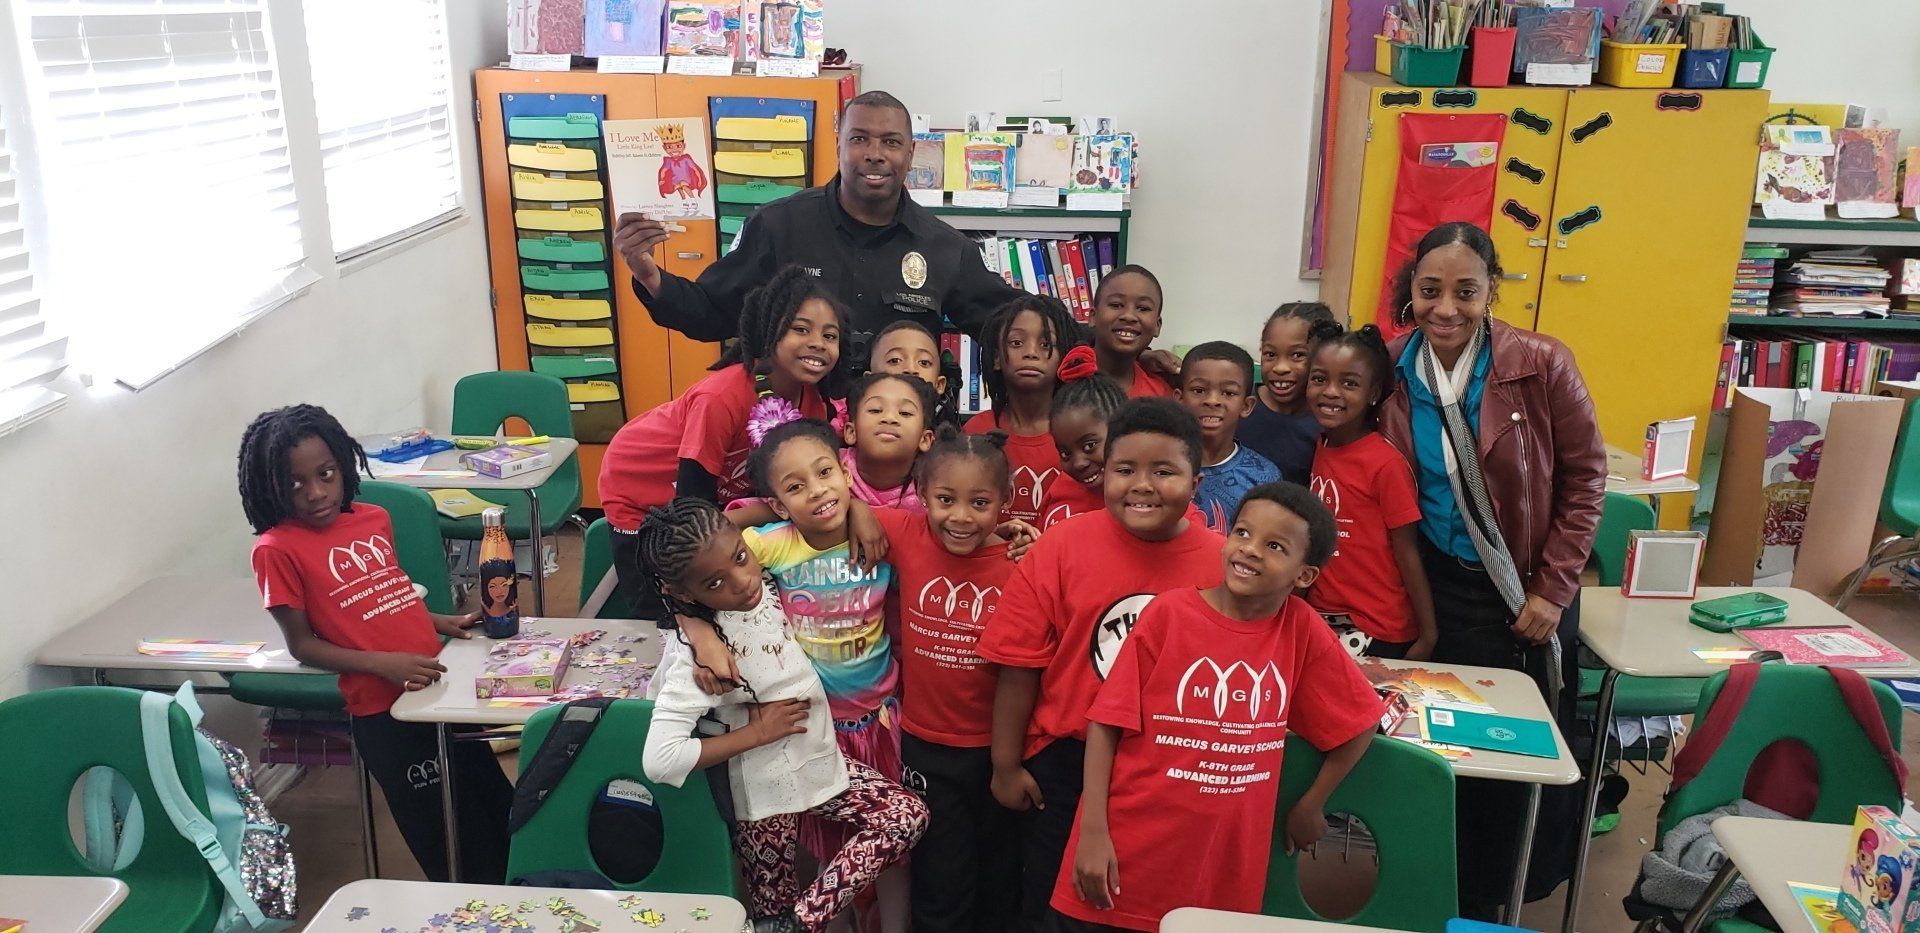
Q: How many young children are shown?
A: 15